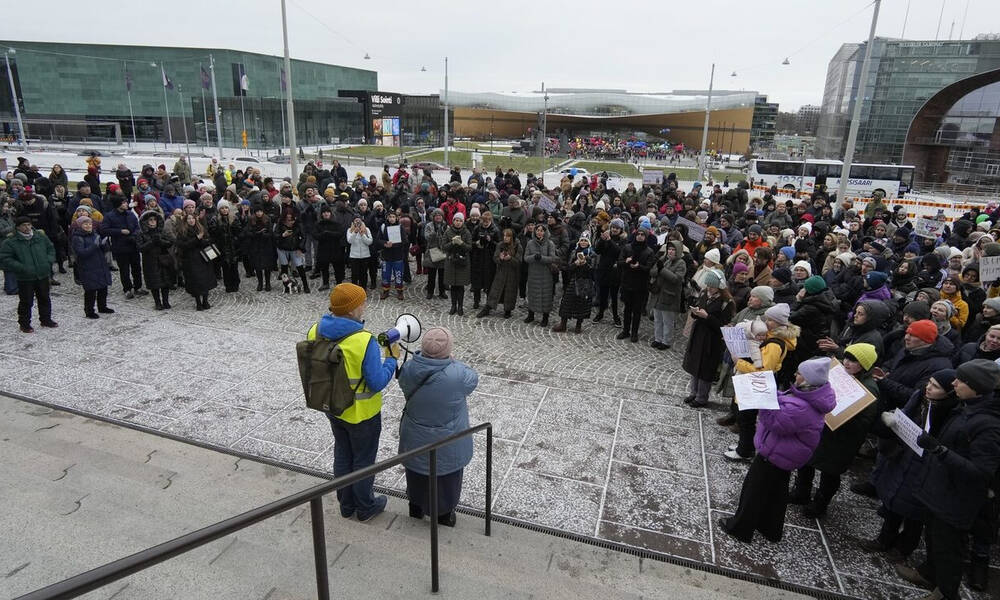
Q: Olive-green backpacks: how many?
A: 1